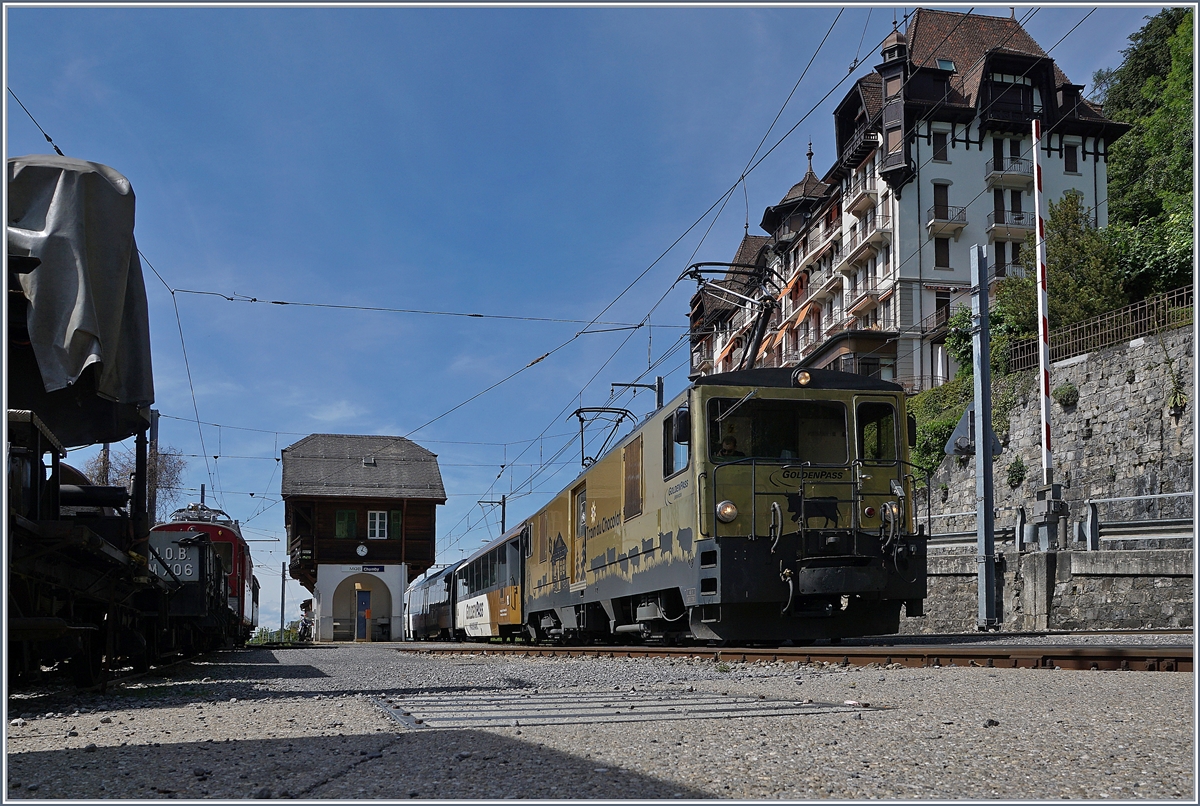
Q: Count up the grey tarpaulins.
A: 1